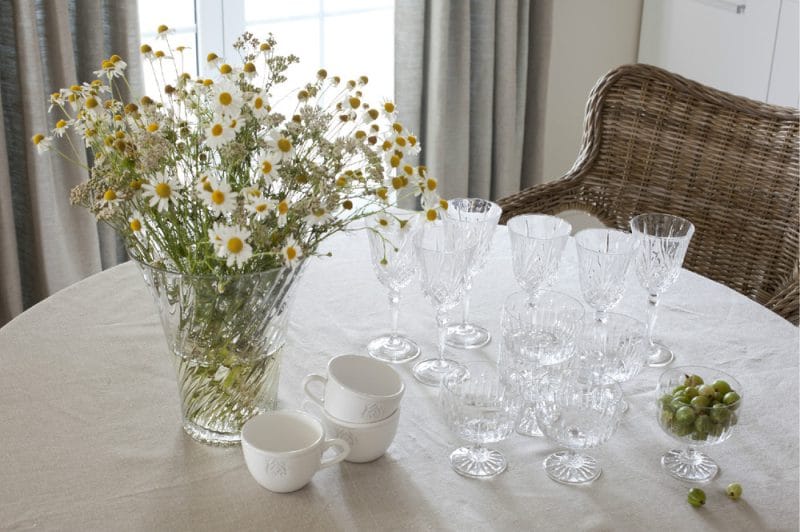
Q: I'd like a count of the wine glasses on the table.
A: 6